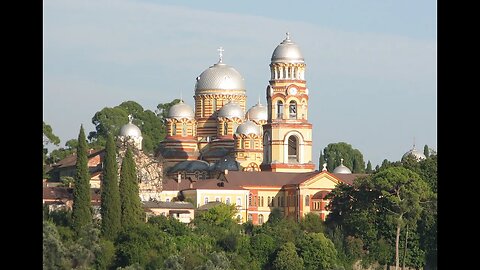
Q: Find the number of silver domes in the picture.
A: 9